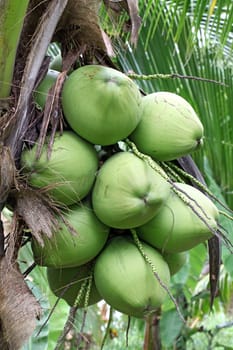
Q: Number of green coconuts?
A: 10